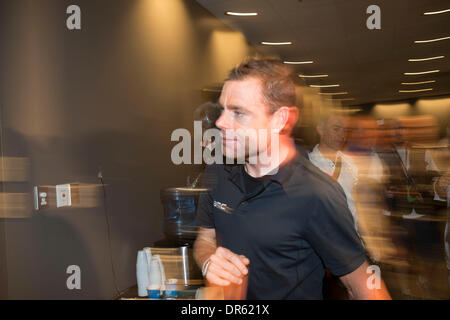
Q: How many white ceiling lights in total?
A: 12